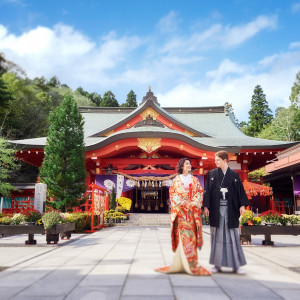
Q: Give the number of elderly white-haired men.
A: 0